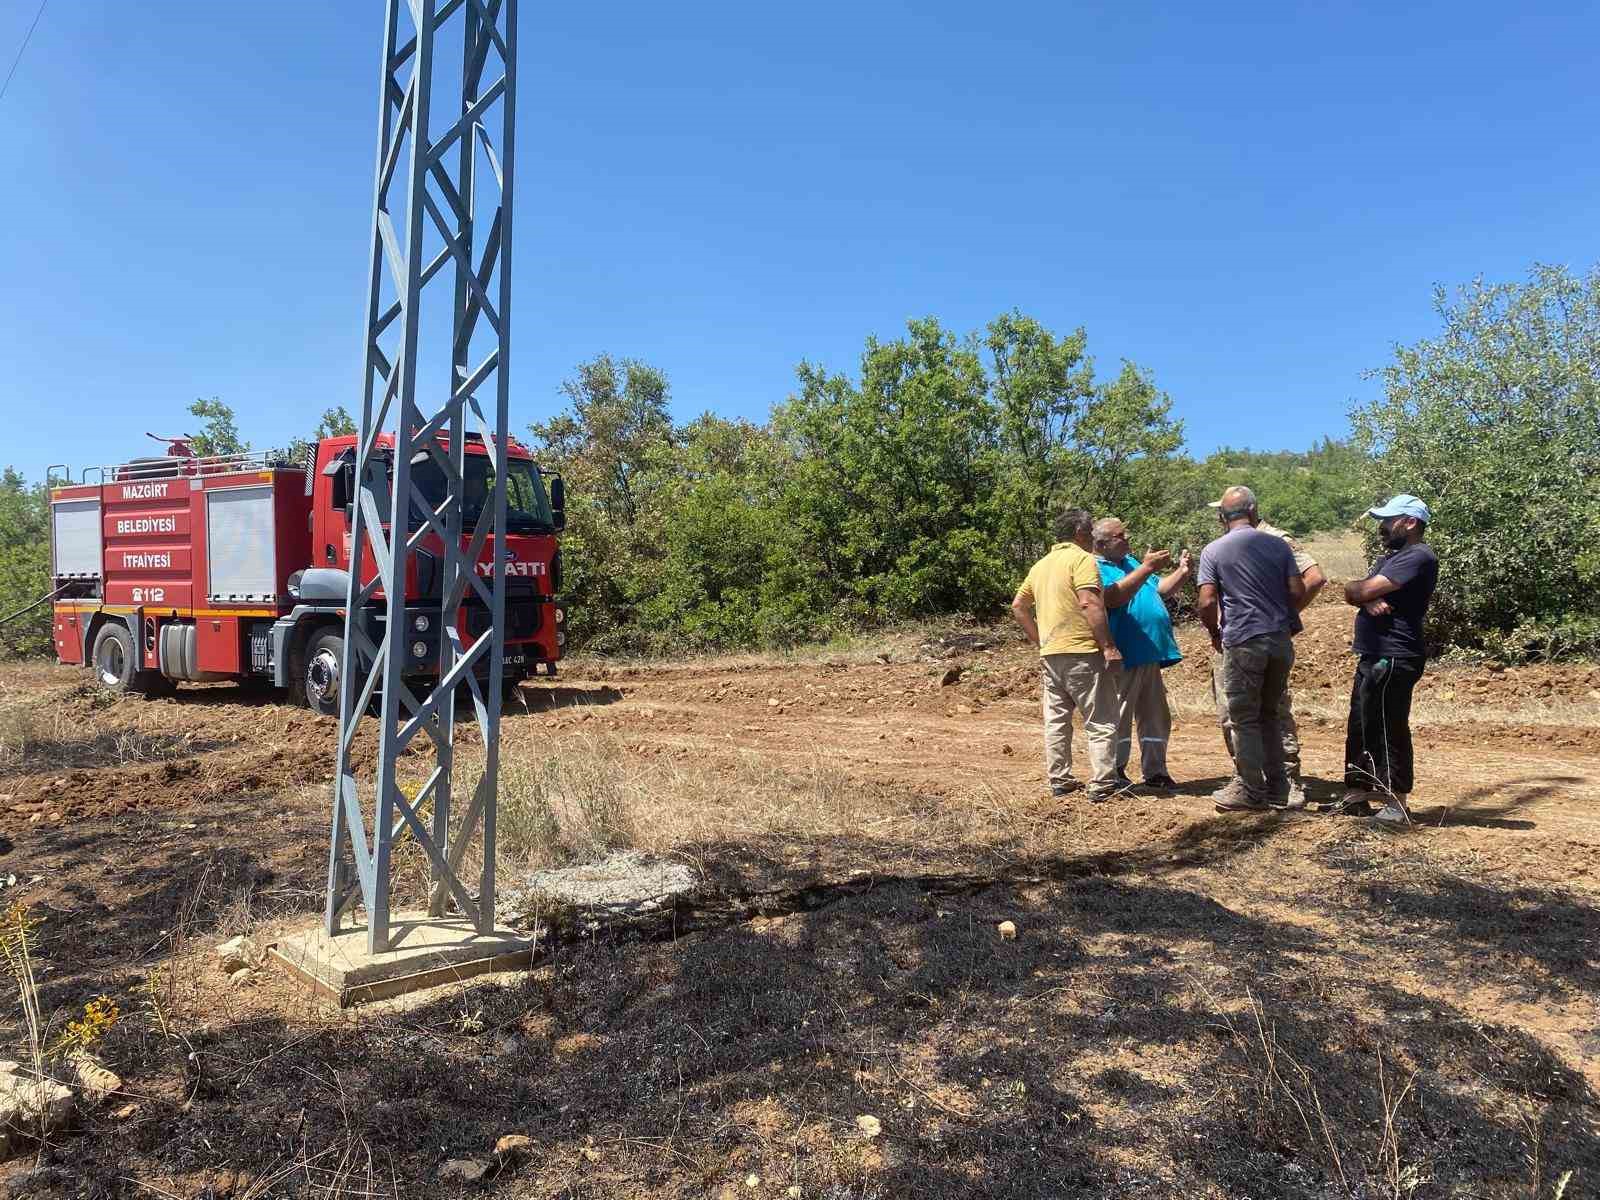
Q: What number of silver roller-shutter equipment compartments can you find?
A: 2